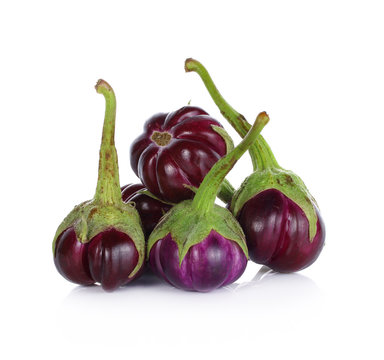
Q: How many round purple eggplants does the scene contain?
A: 5